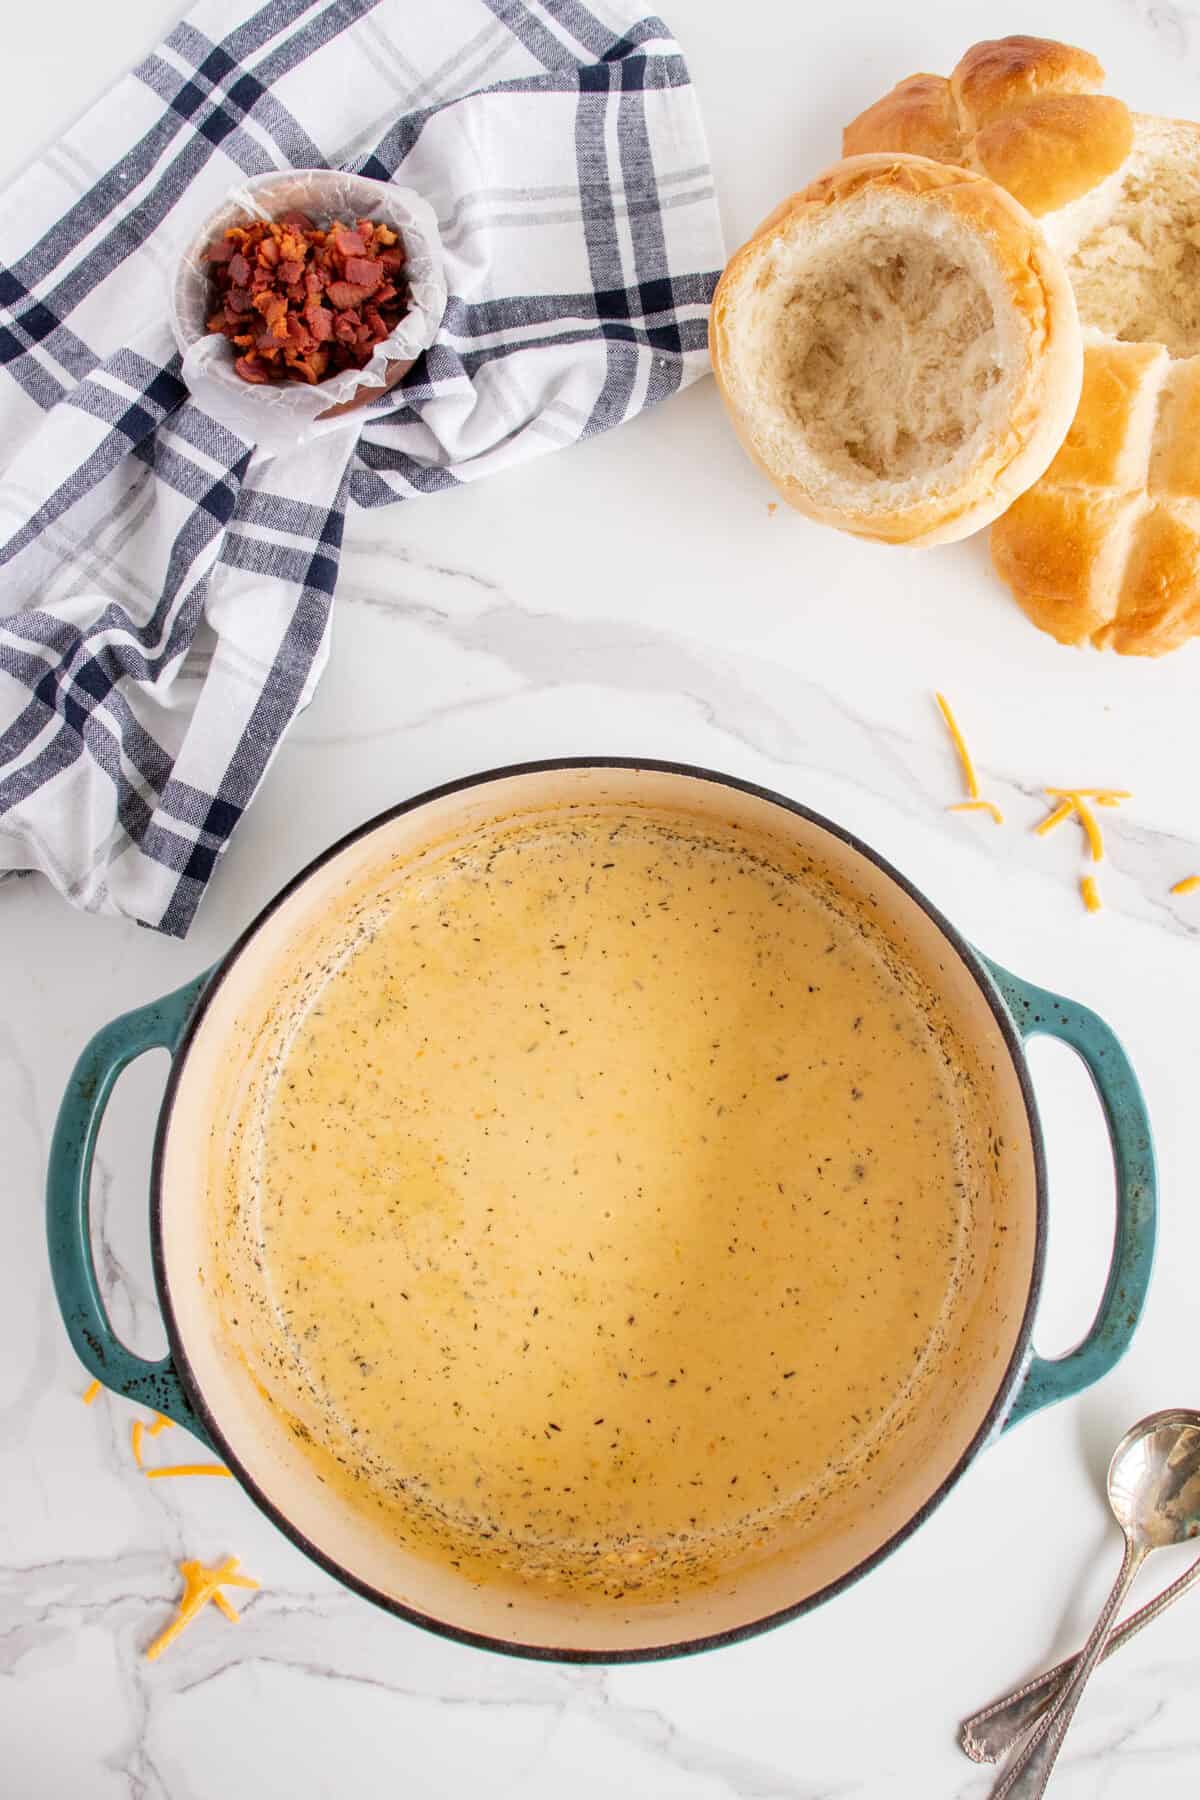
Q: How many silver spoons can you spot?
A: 2